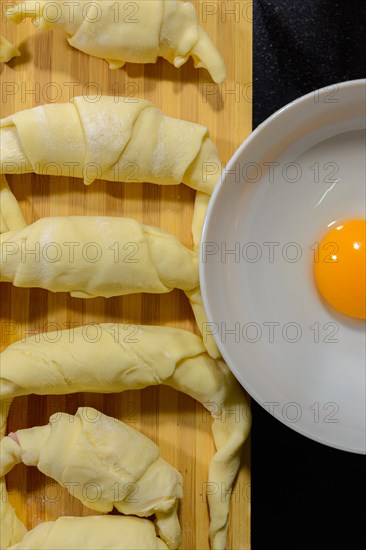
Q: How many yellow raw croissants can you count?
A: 6